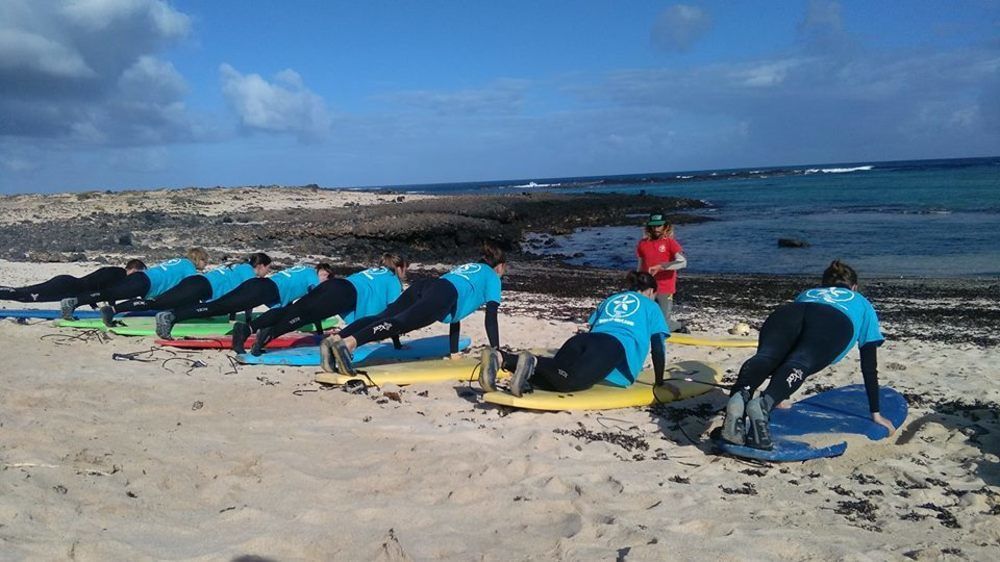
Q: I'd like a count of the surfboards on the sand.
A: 9